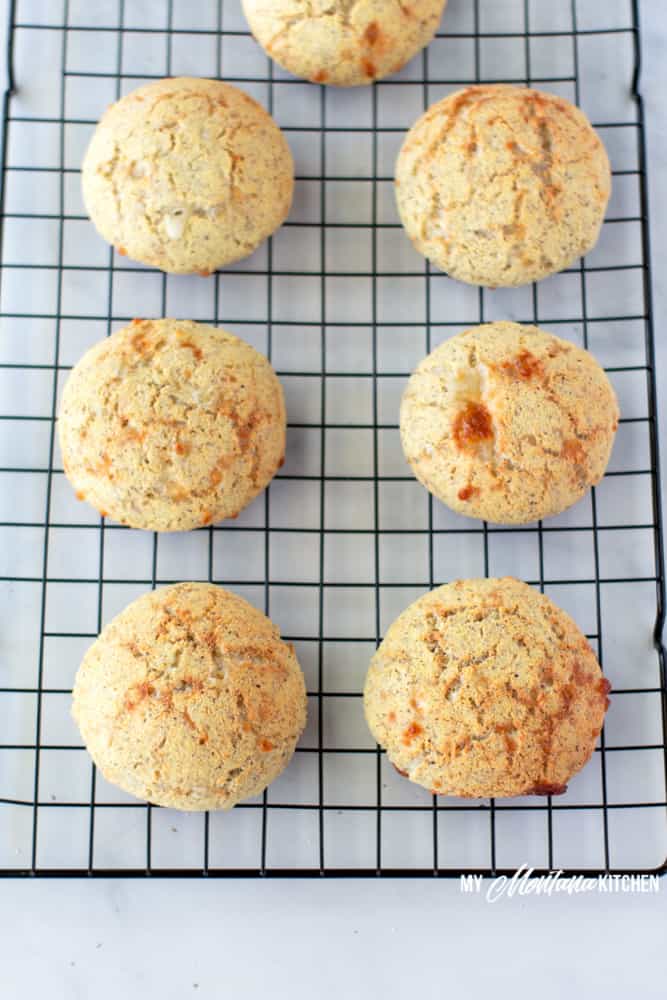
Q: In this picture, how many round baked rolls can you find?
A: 7